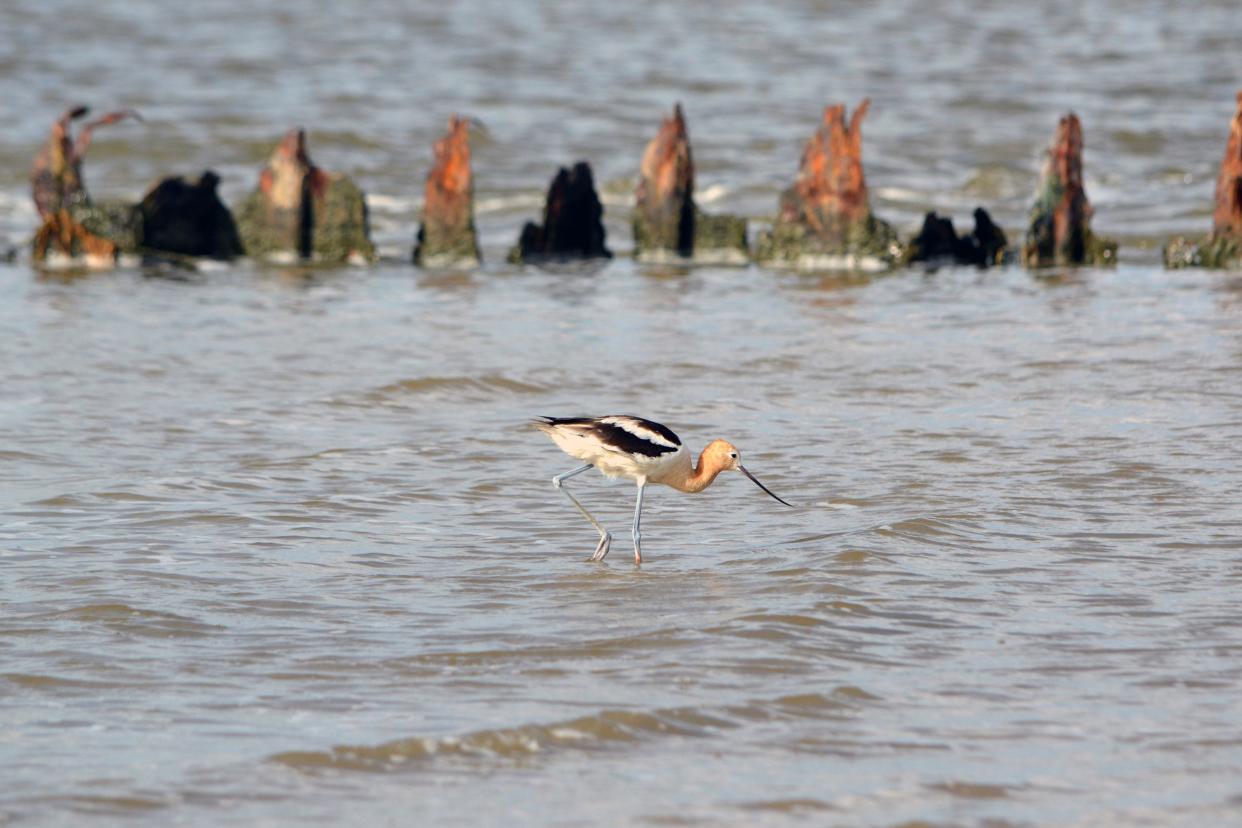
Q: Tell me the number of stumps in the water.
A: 10